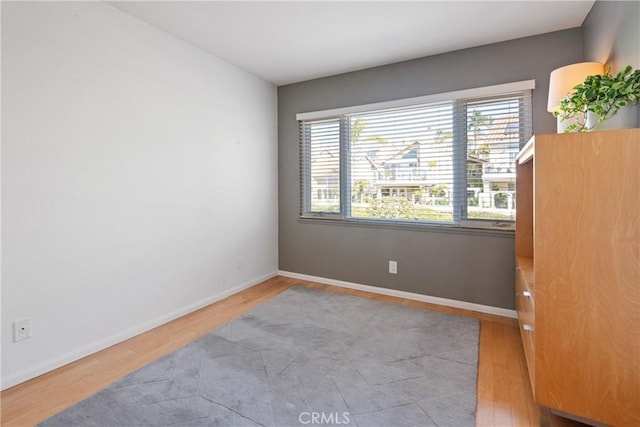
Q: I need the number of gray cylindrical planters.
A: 1